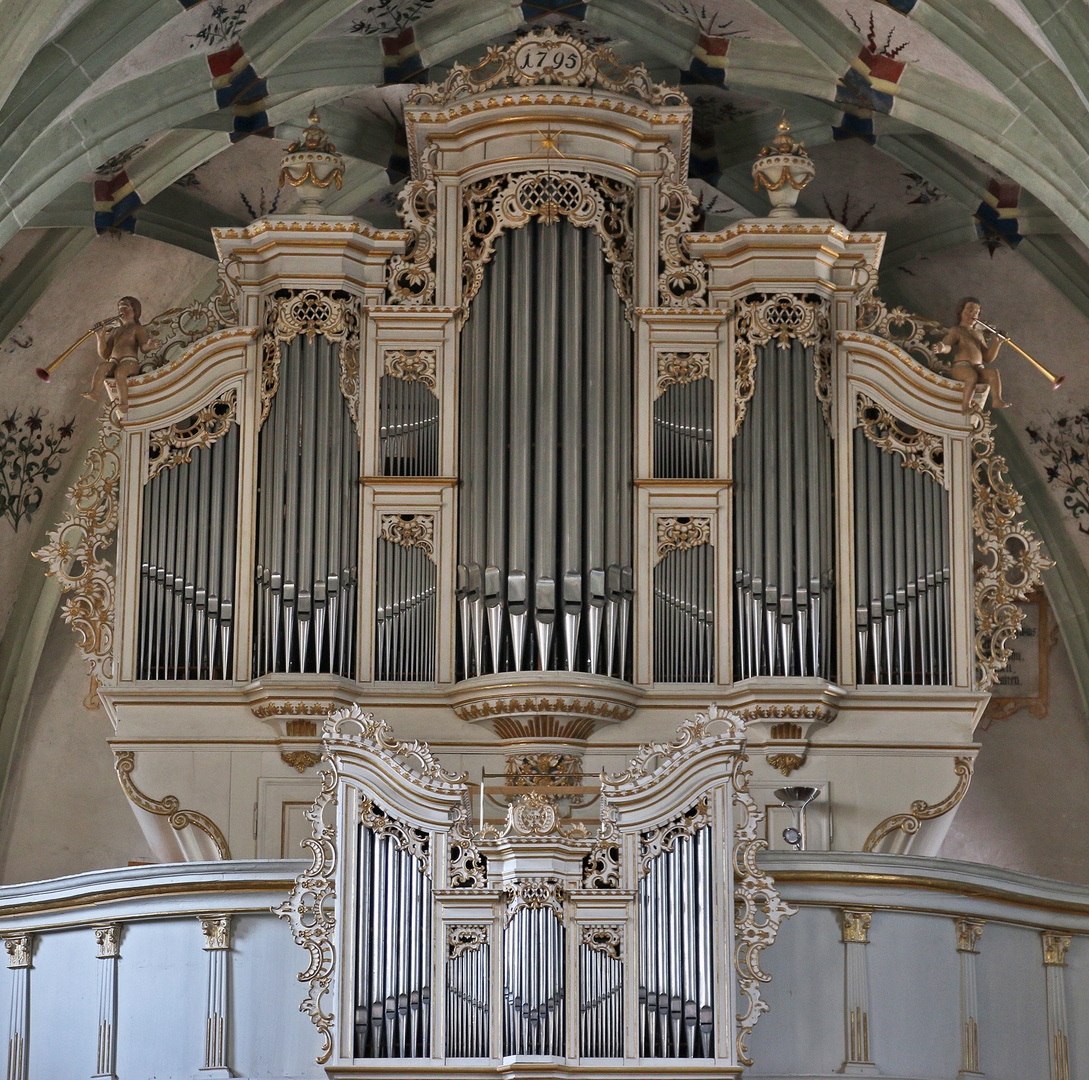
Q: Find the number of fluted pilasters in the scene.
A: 6